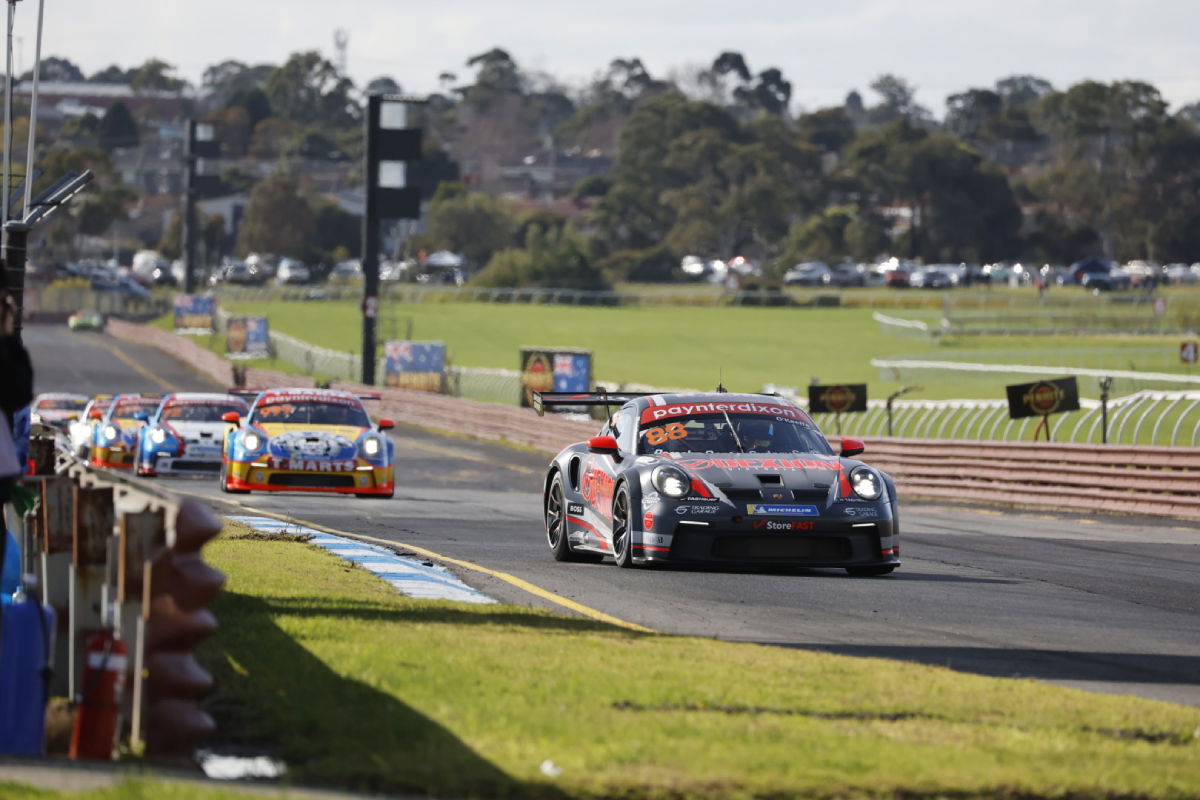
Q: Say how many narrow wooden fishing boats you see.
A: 0